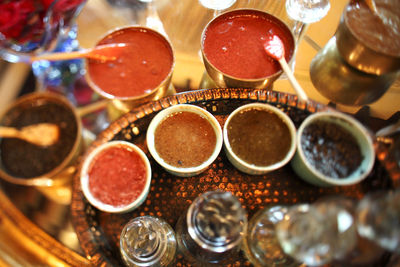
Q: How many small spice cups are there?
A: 4